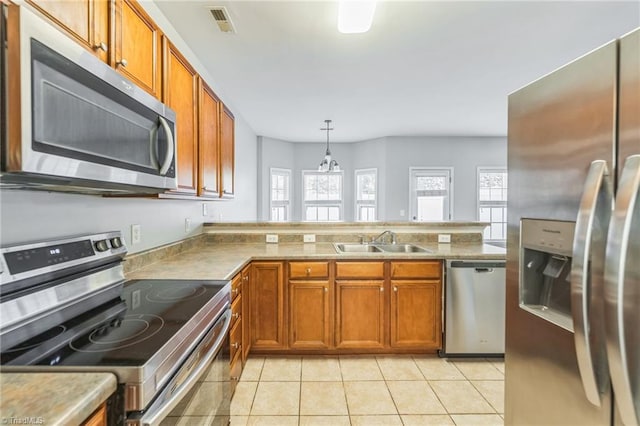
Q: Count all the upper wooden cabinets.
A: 5